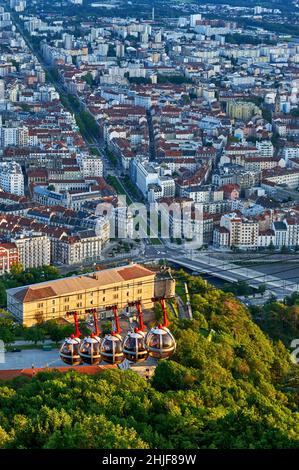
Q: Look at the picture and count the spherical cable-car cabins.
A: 5